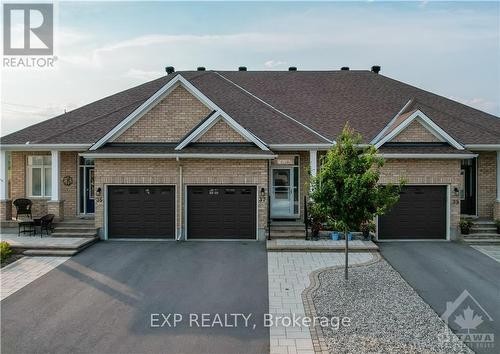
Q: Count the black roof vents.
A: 6